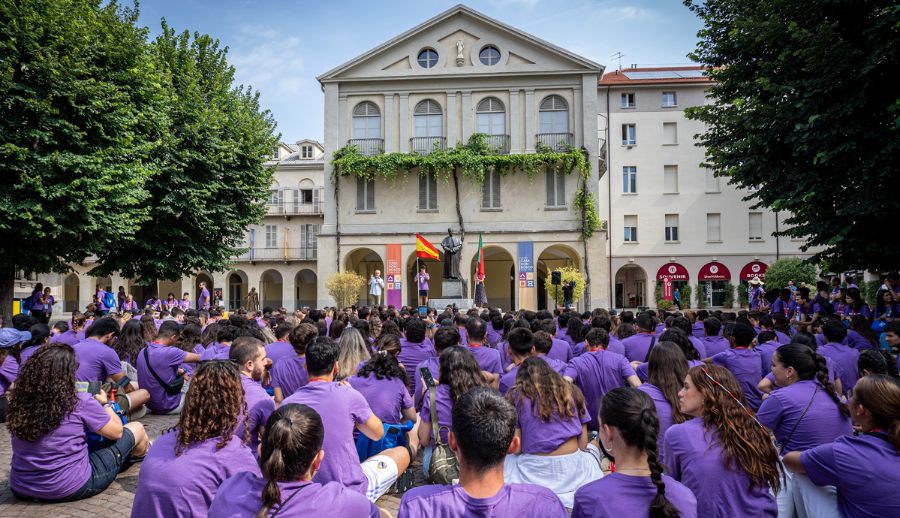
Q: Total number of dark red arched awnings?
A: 3